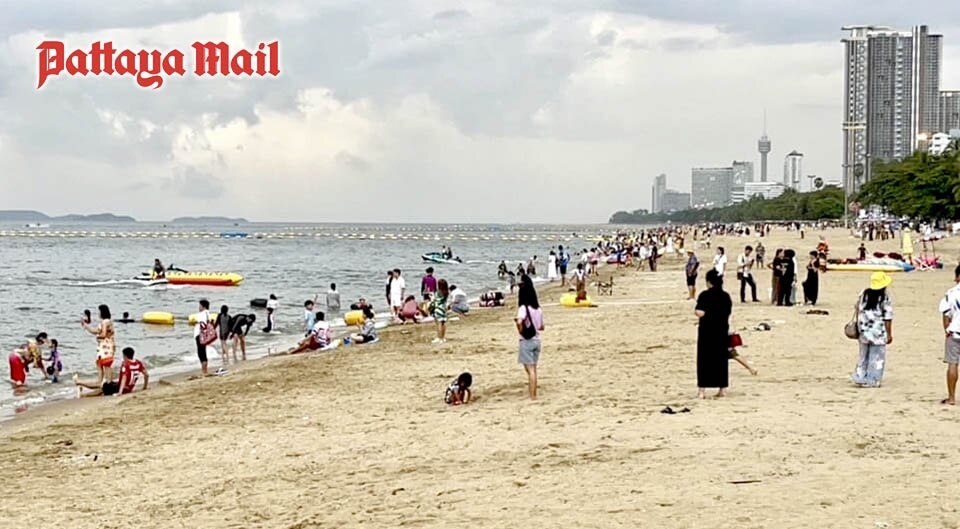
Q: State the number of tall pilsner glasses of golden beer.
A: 0